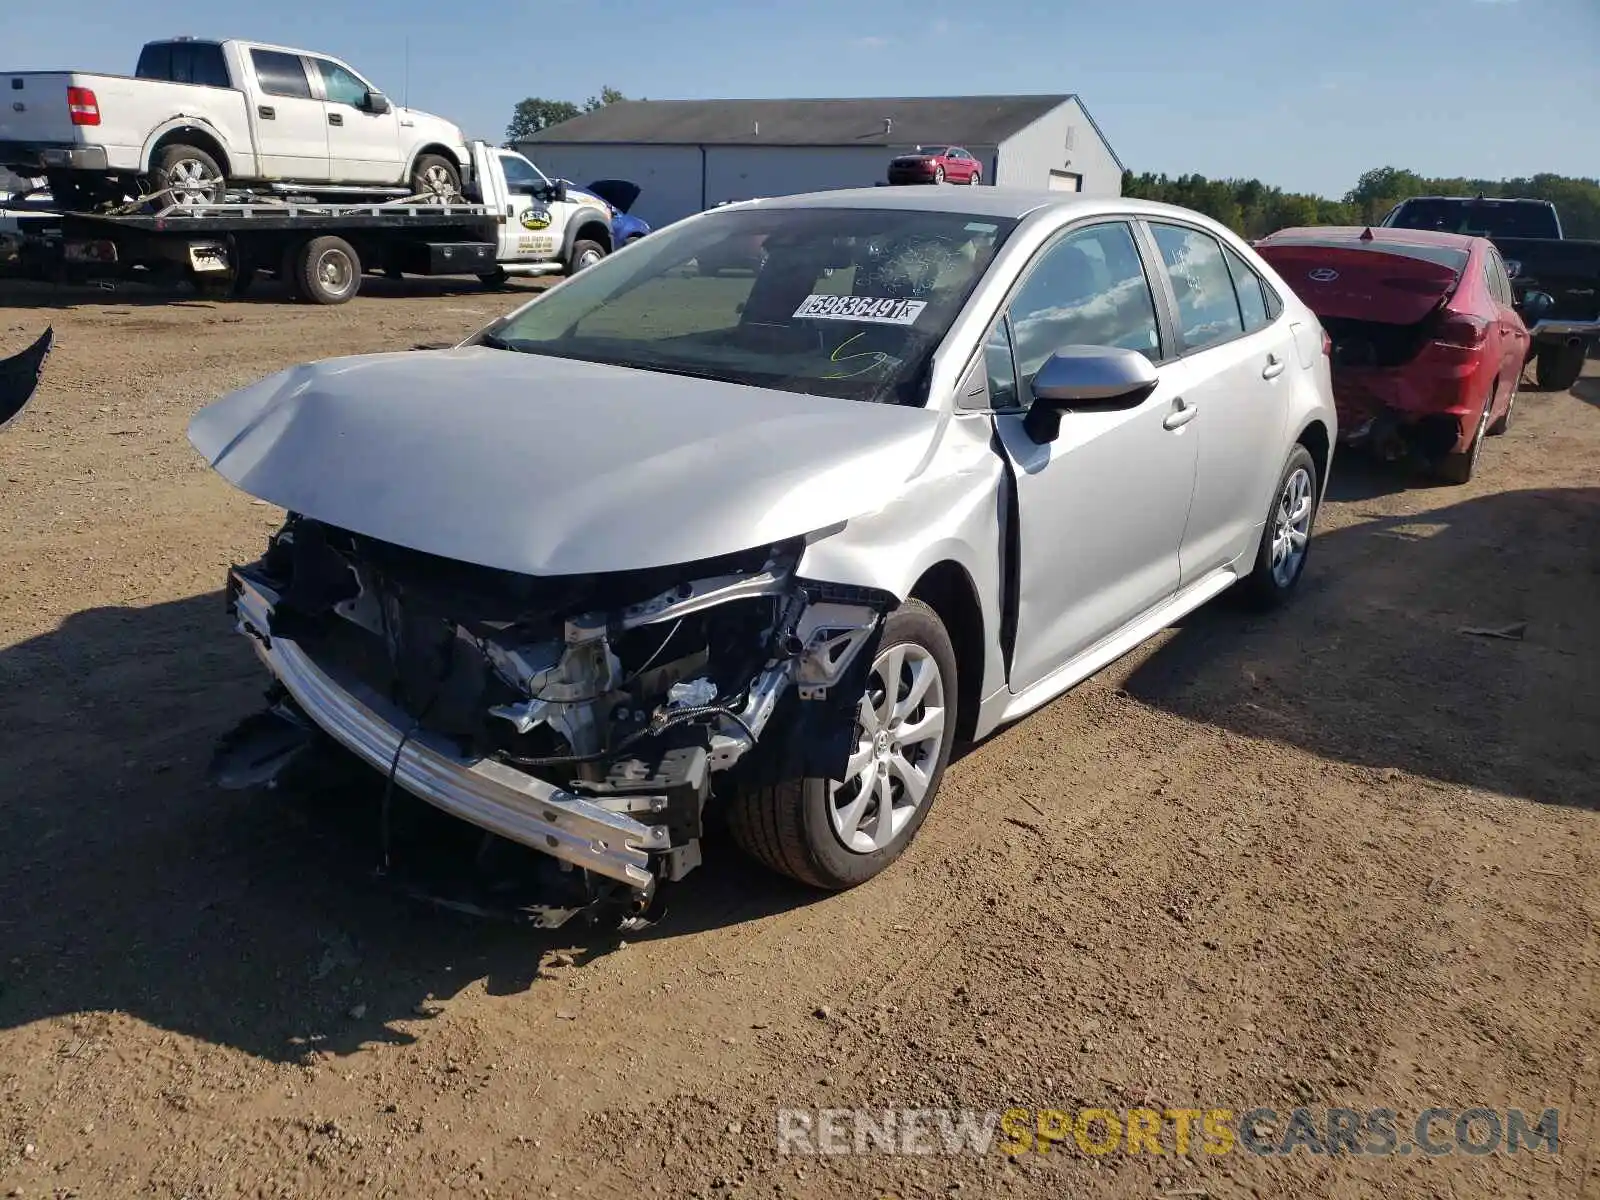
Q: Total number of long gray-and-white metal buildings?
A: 1